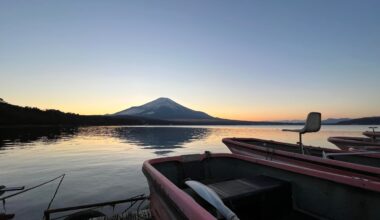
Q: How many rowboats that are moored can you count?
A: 4